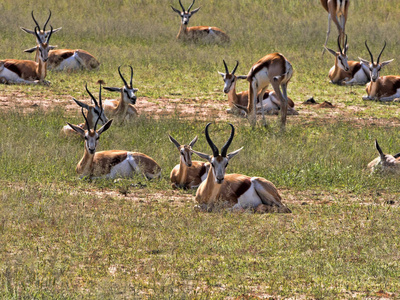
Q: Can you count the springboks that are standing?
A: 2